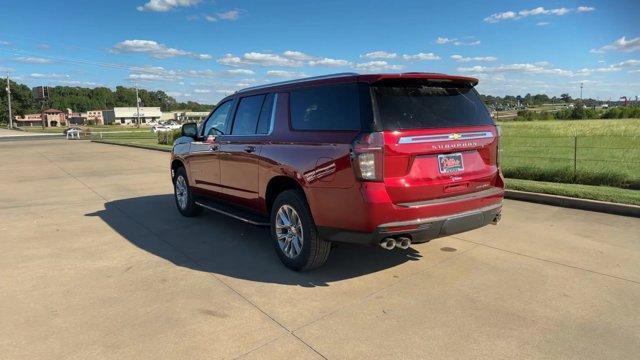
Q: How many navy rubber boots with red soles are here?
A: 0